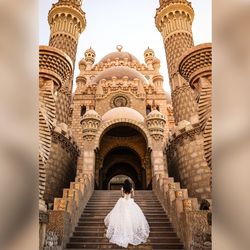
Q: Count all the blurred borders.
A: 2